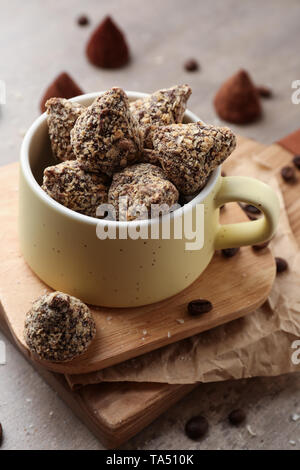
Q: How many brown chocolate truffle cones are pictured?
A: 3